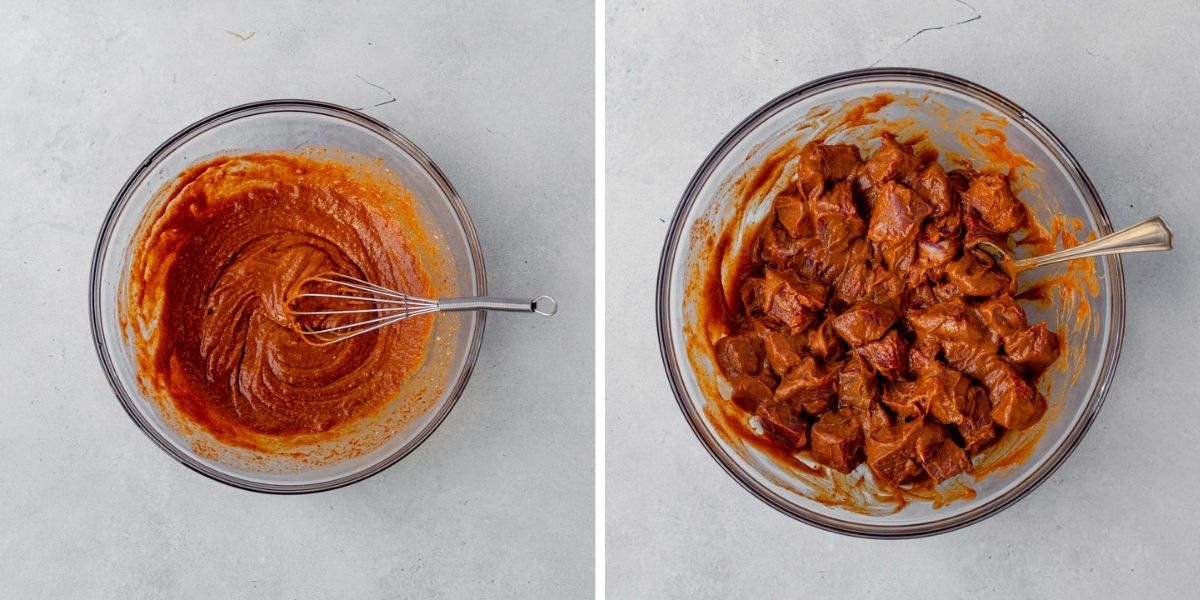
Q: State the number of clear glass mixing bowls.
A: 2